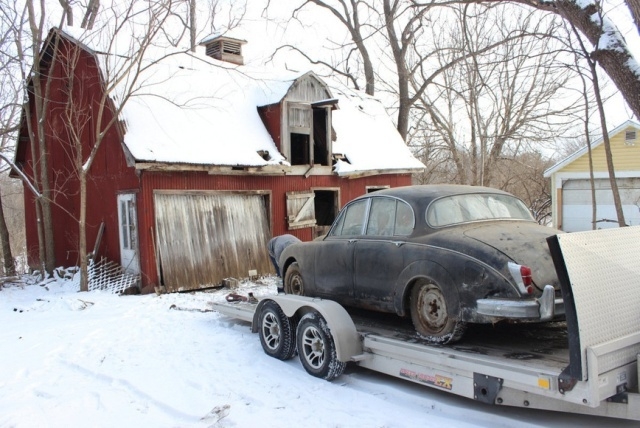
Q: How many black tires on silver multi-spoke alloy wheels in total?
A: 2